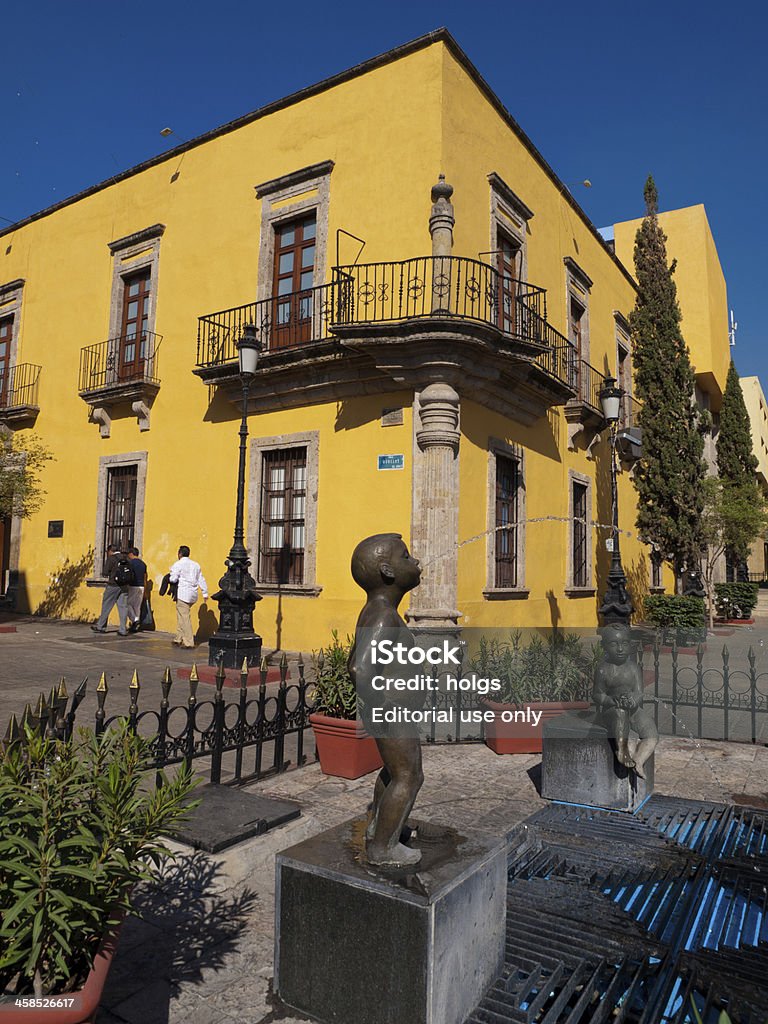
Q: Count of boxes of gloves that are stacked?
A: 0